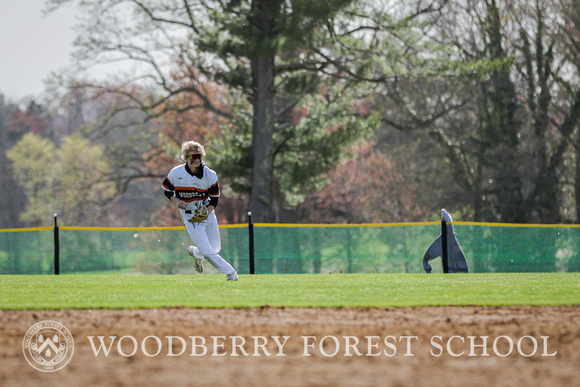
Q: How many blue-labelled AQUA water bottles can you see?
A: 0